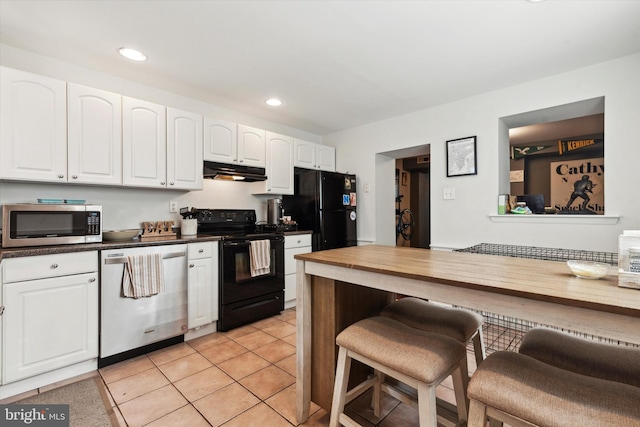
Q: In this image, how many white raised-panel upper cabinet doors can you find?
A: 9